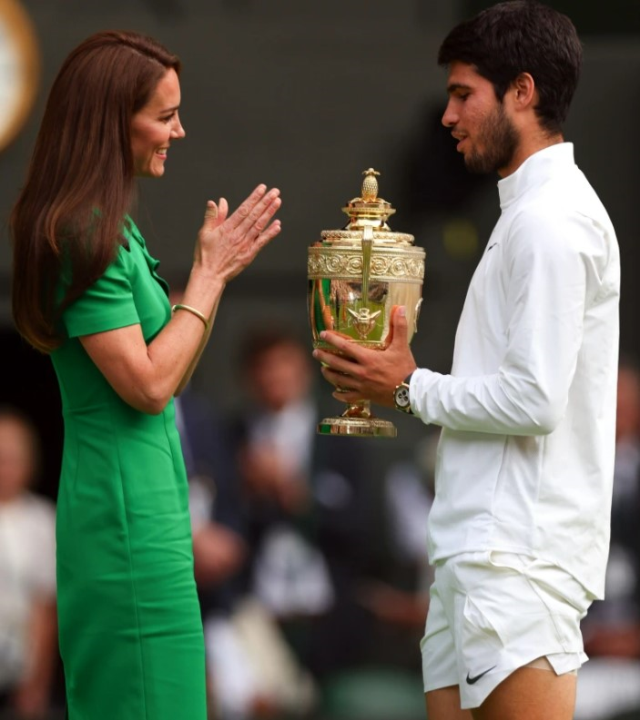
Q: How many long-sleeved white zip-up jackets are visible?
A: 1